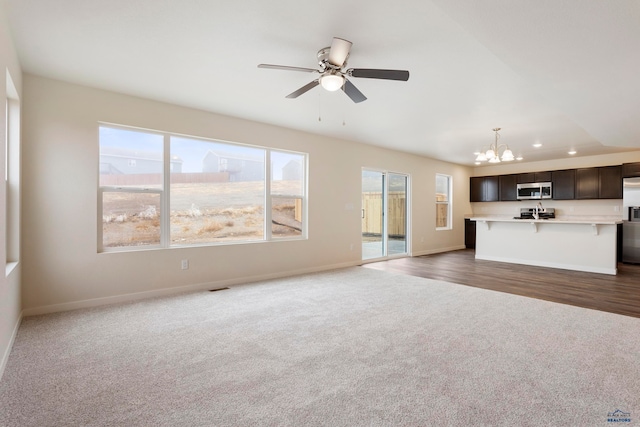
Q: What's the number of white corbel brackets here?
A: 3